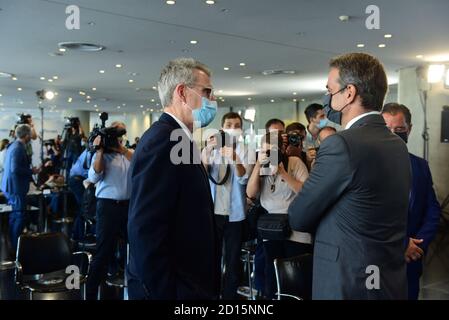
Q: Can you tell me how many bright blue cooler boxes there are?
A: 0